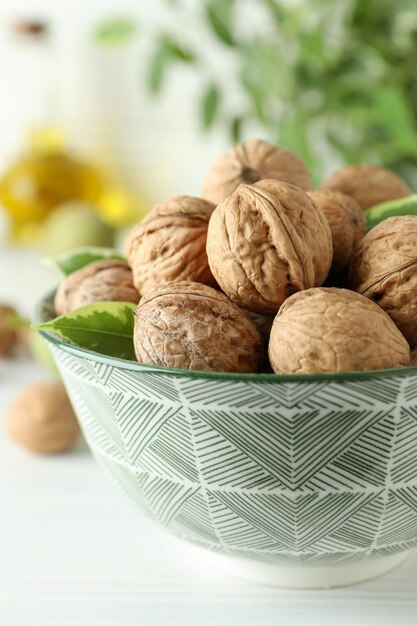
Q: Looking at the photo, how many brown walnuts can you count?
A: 11